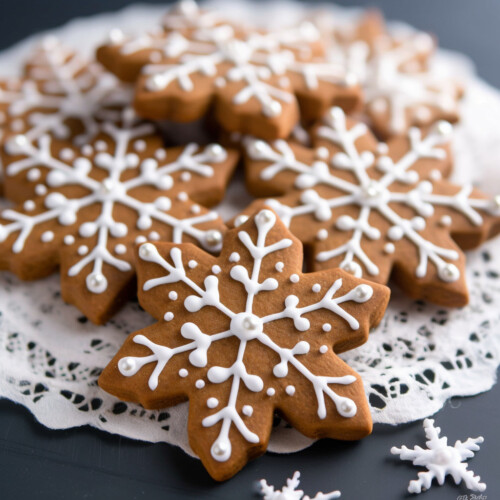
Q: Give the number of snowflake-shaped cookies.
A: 6